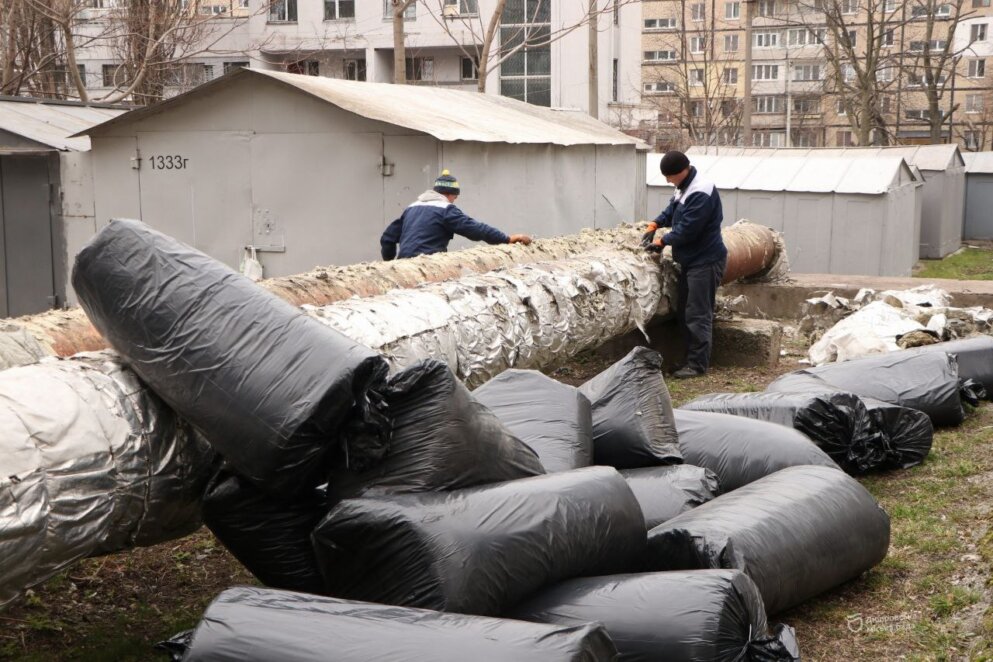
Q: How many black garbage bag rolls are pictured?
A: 15